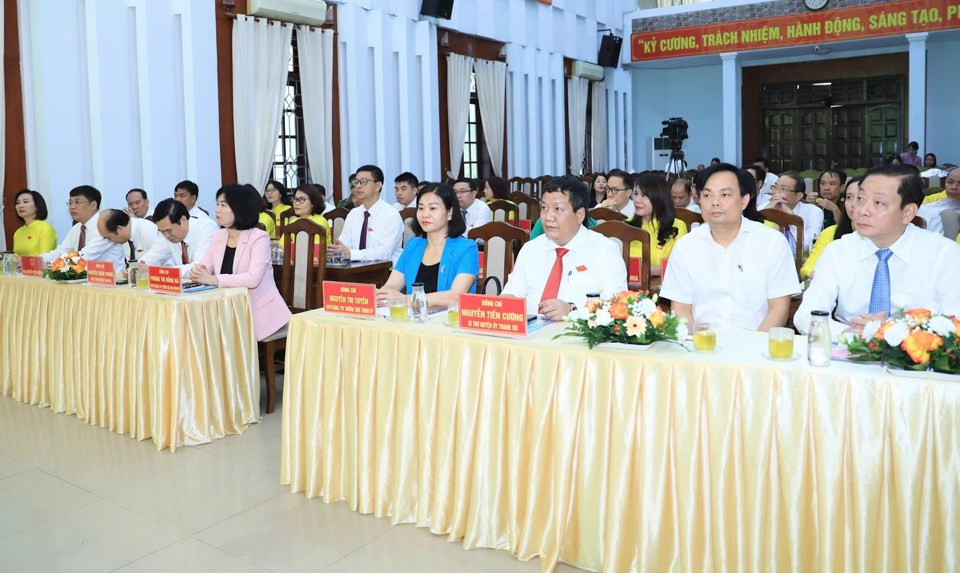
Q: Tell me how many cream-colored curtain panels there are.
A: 6